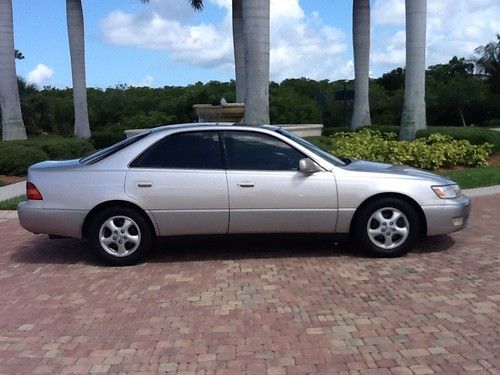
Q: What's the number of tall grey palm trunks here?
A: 6